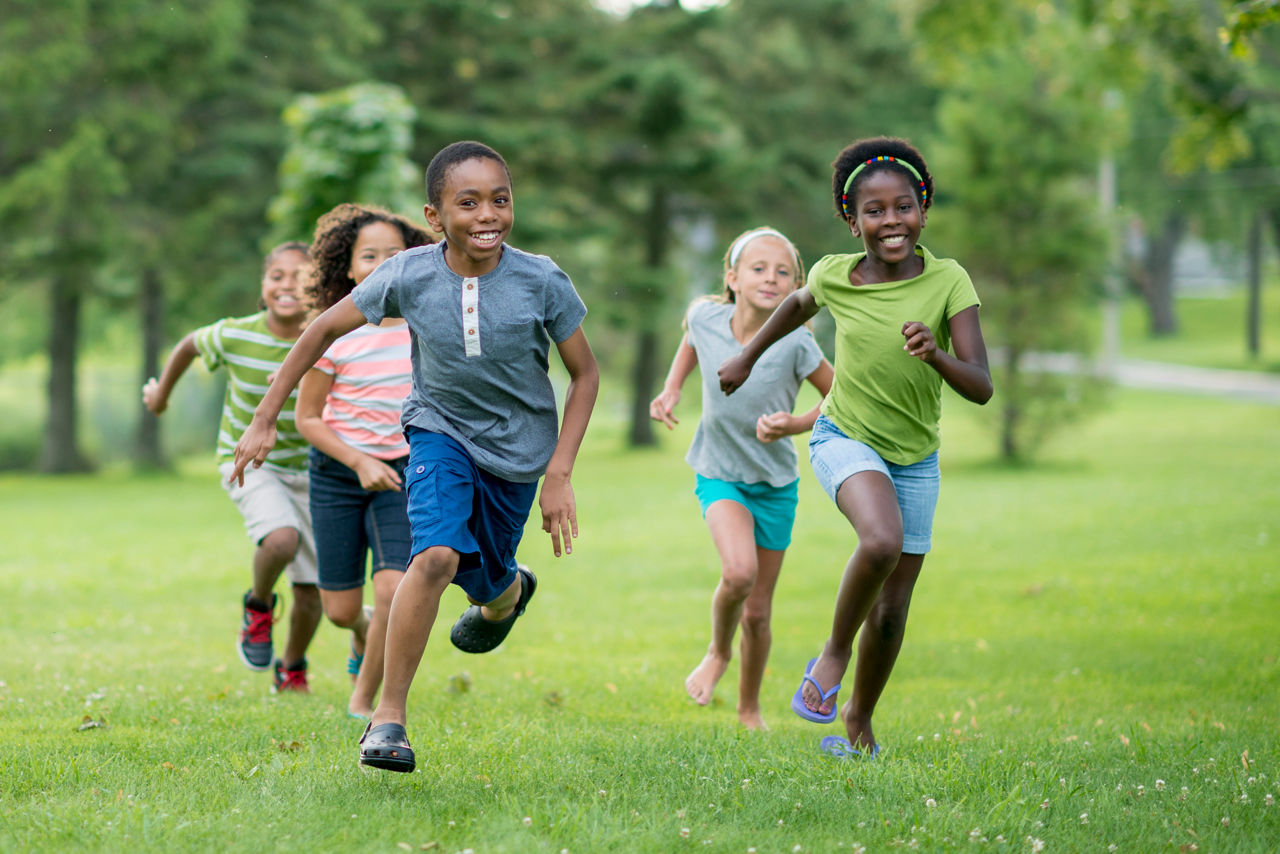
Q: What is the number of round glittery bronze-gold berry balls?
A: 0